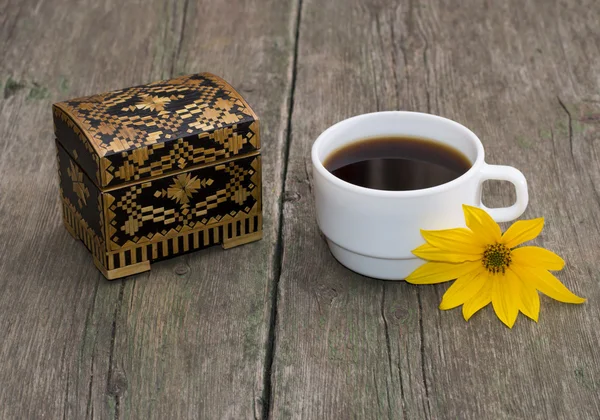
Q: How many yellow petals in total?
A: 11